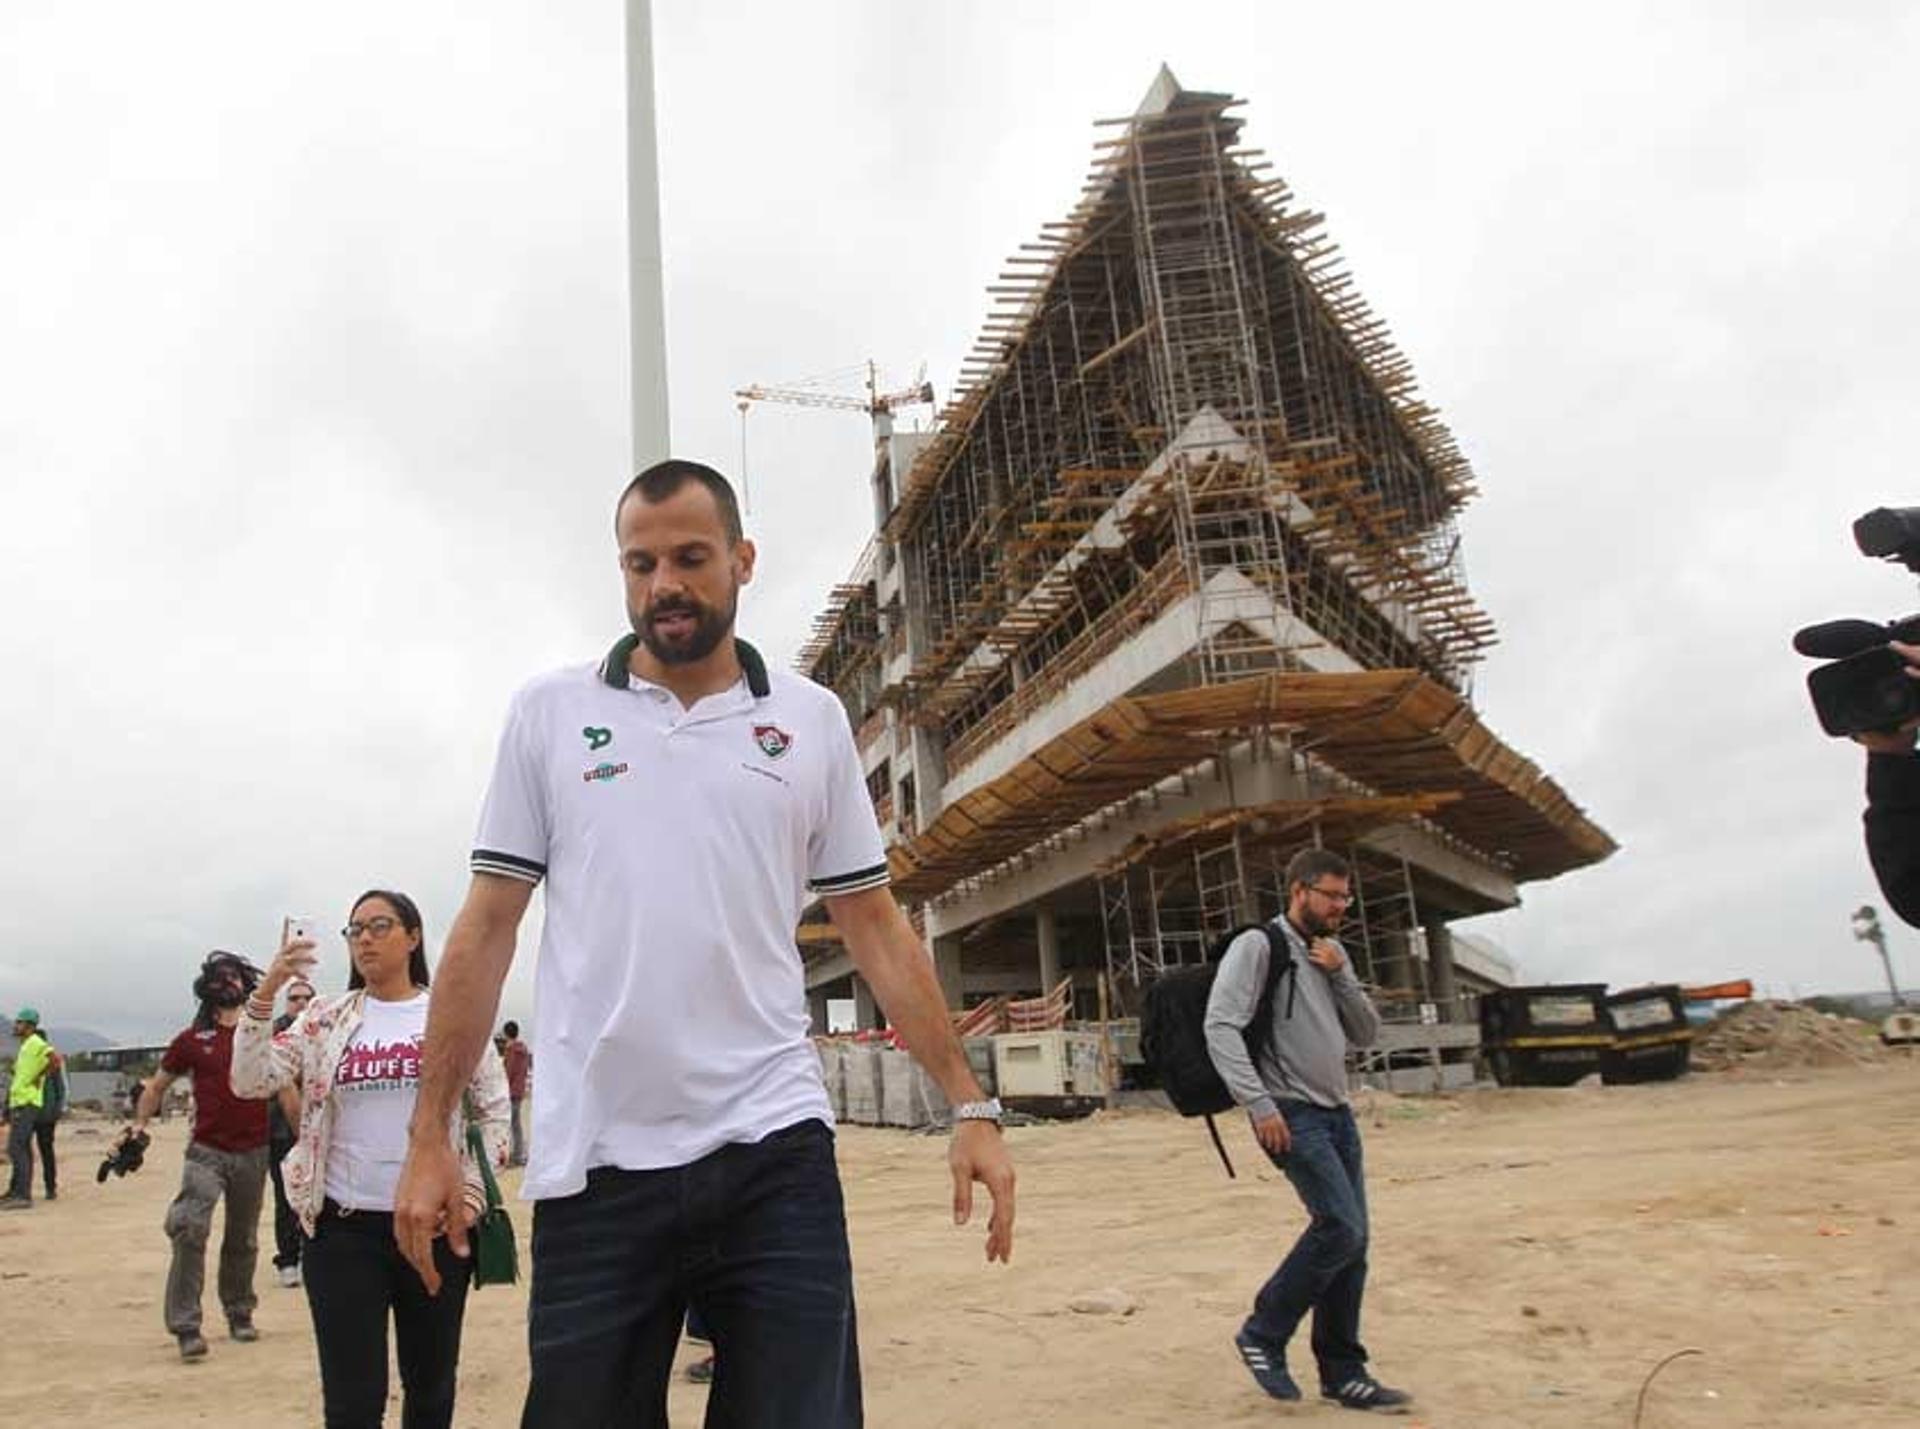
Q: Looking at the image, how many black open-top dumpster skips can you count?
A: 2